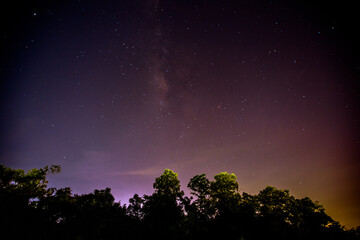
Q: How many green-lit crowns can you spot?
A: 2